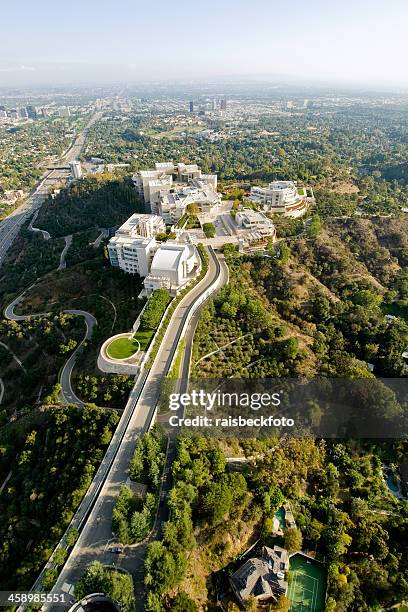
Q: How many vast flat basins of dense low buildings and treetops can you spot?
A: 1